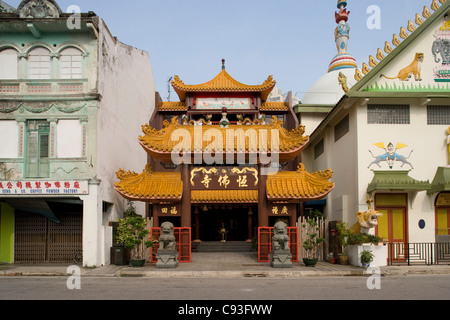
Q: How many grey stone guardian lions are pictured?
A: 2